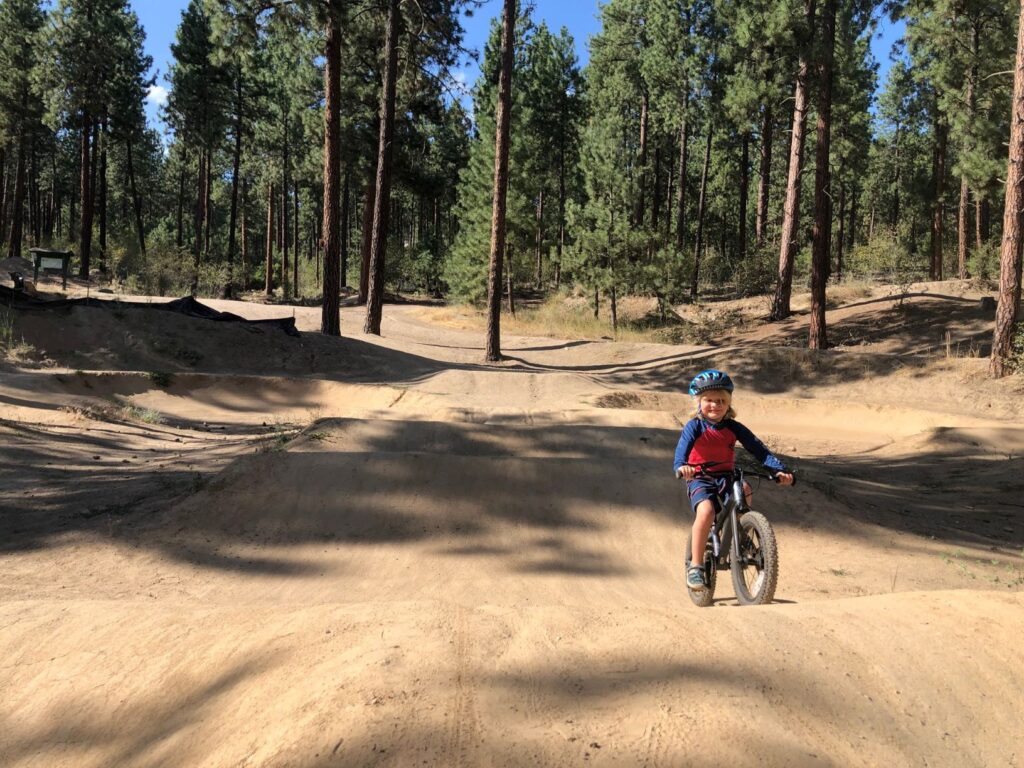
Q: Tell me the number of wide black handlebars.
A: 1